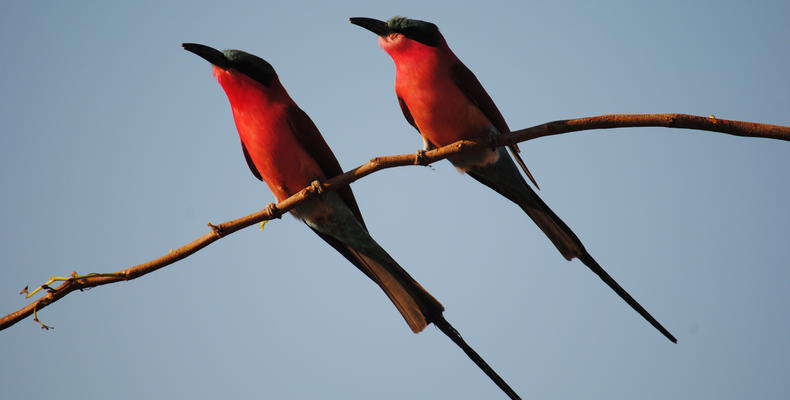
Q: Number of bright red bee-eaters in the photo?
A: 2